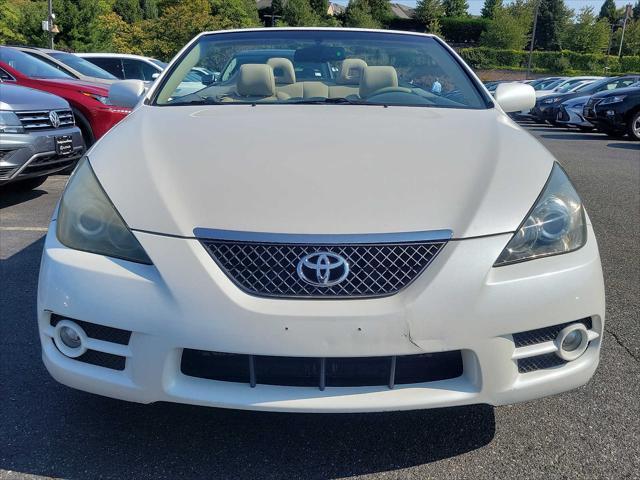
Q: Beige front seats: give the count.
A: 2